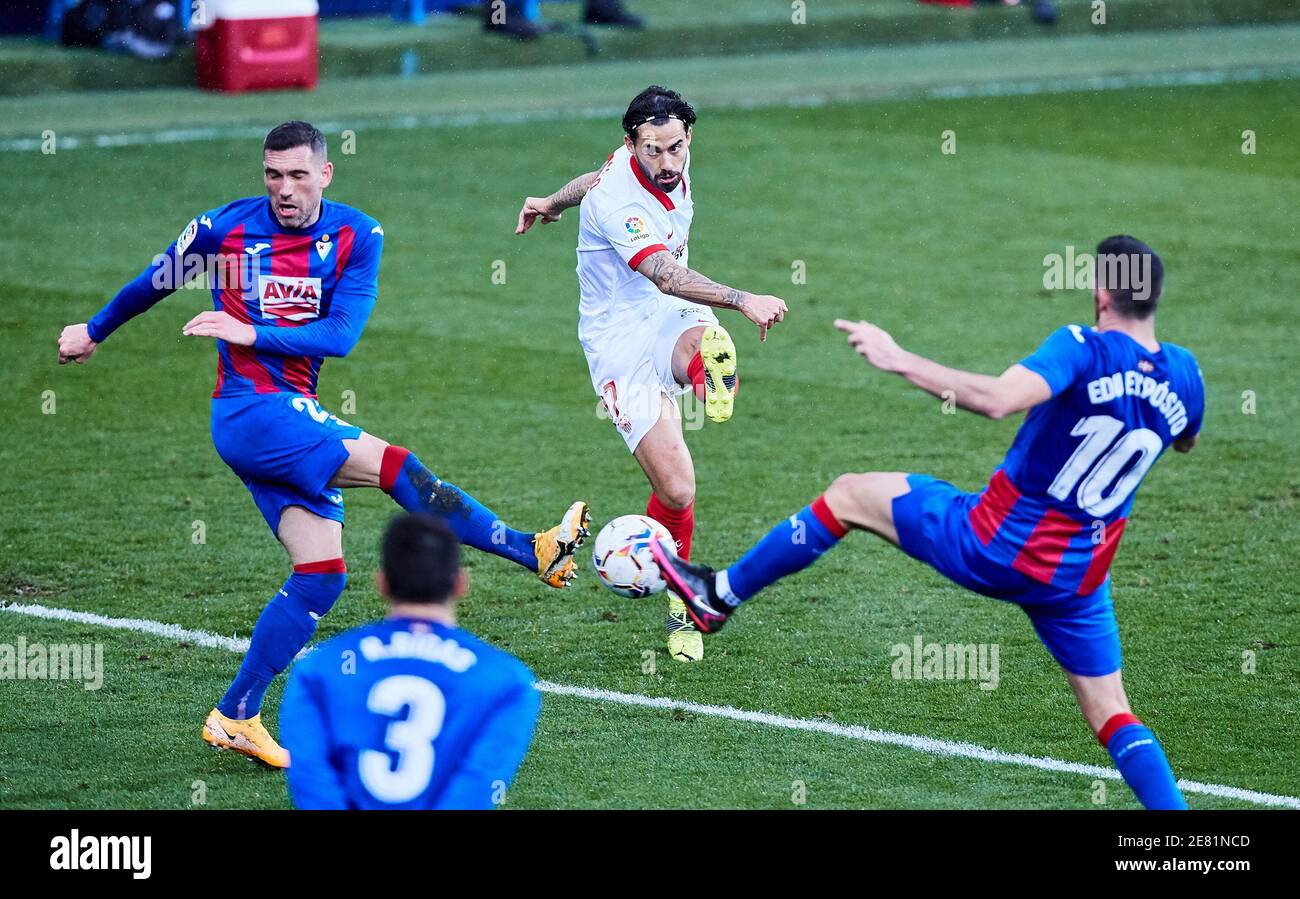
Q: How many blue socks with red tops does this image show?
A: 4